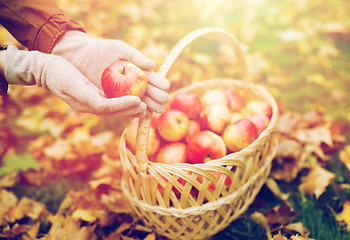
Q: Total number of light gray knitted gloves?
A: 2